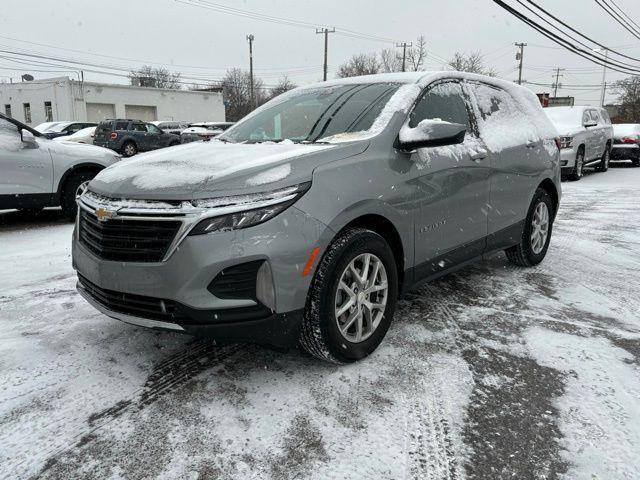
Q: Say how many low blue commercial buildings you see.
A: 0